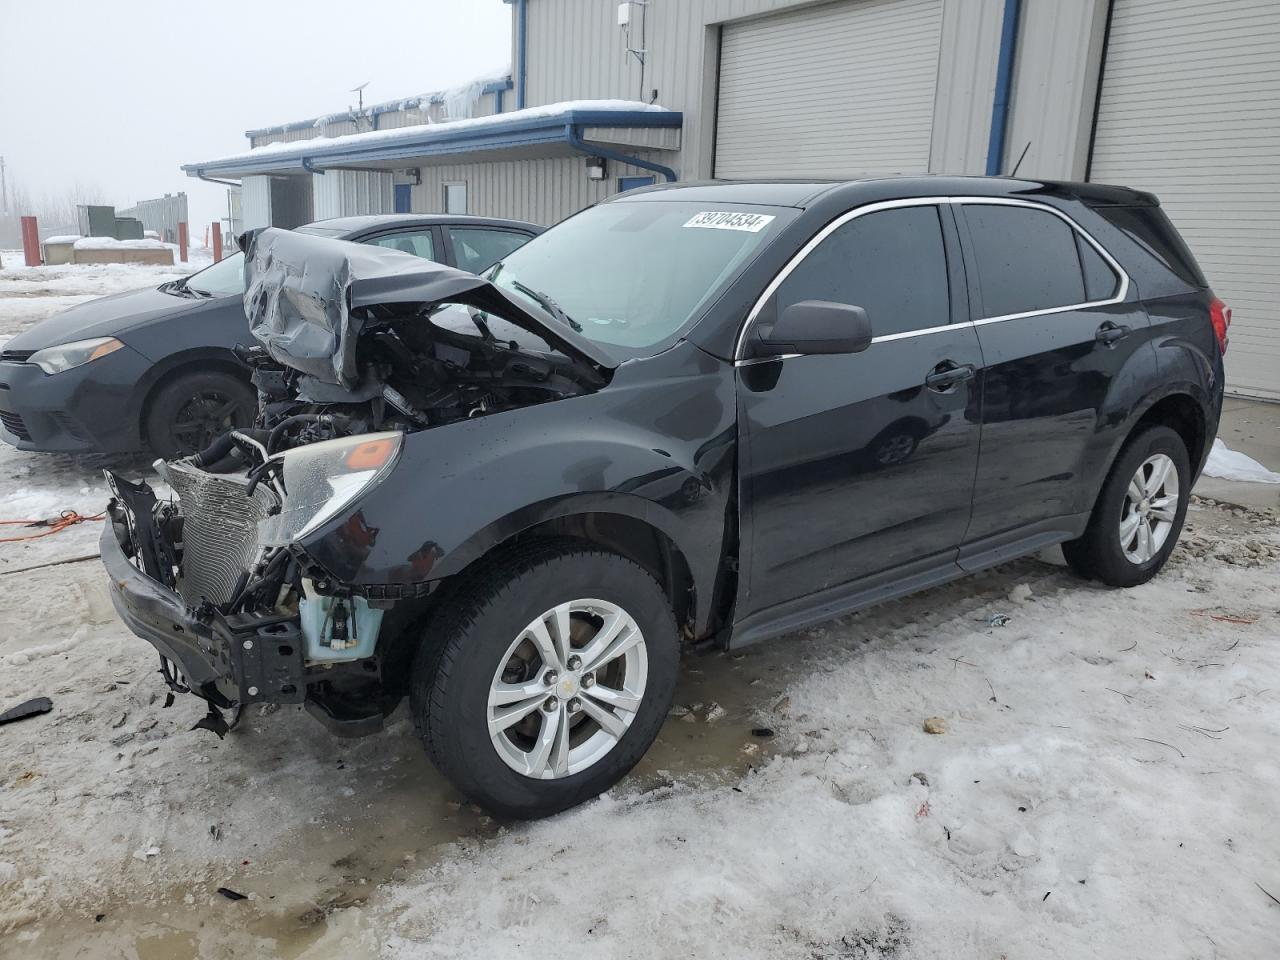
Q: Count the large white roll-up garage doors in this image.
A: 2